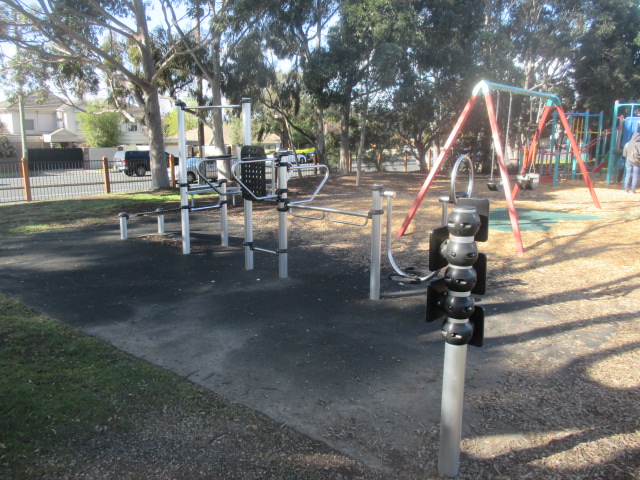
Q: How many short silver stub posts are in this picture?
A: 2